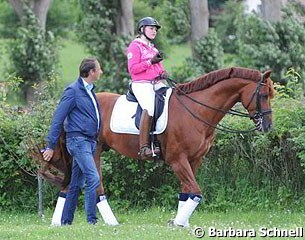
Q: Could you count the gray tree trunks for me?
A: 4